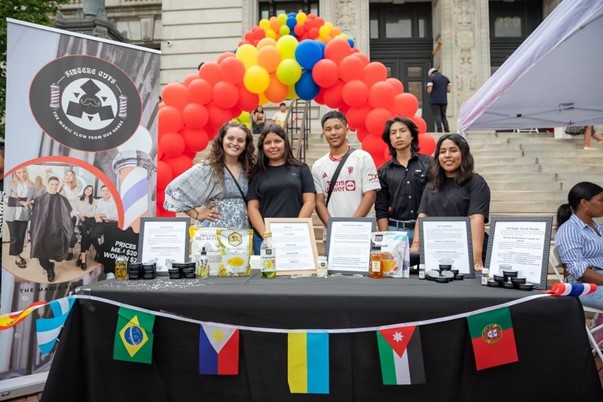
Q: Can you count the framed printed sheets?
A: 5